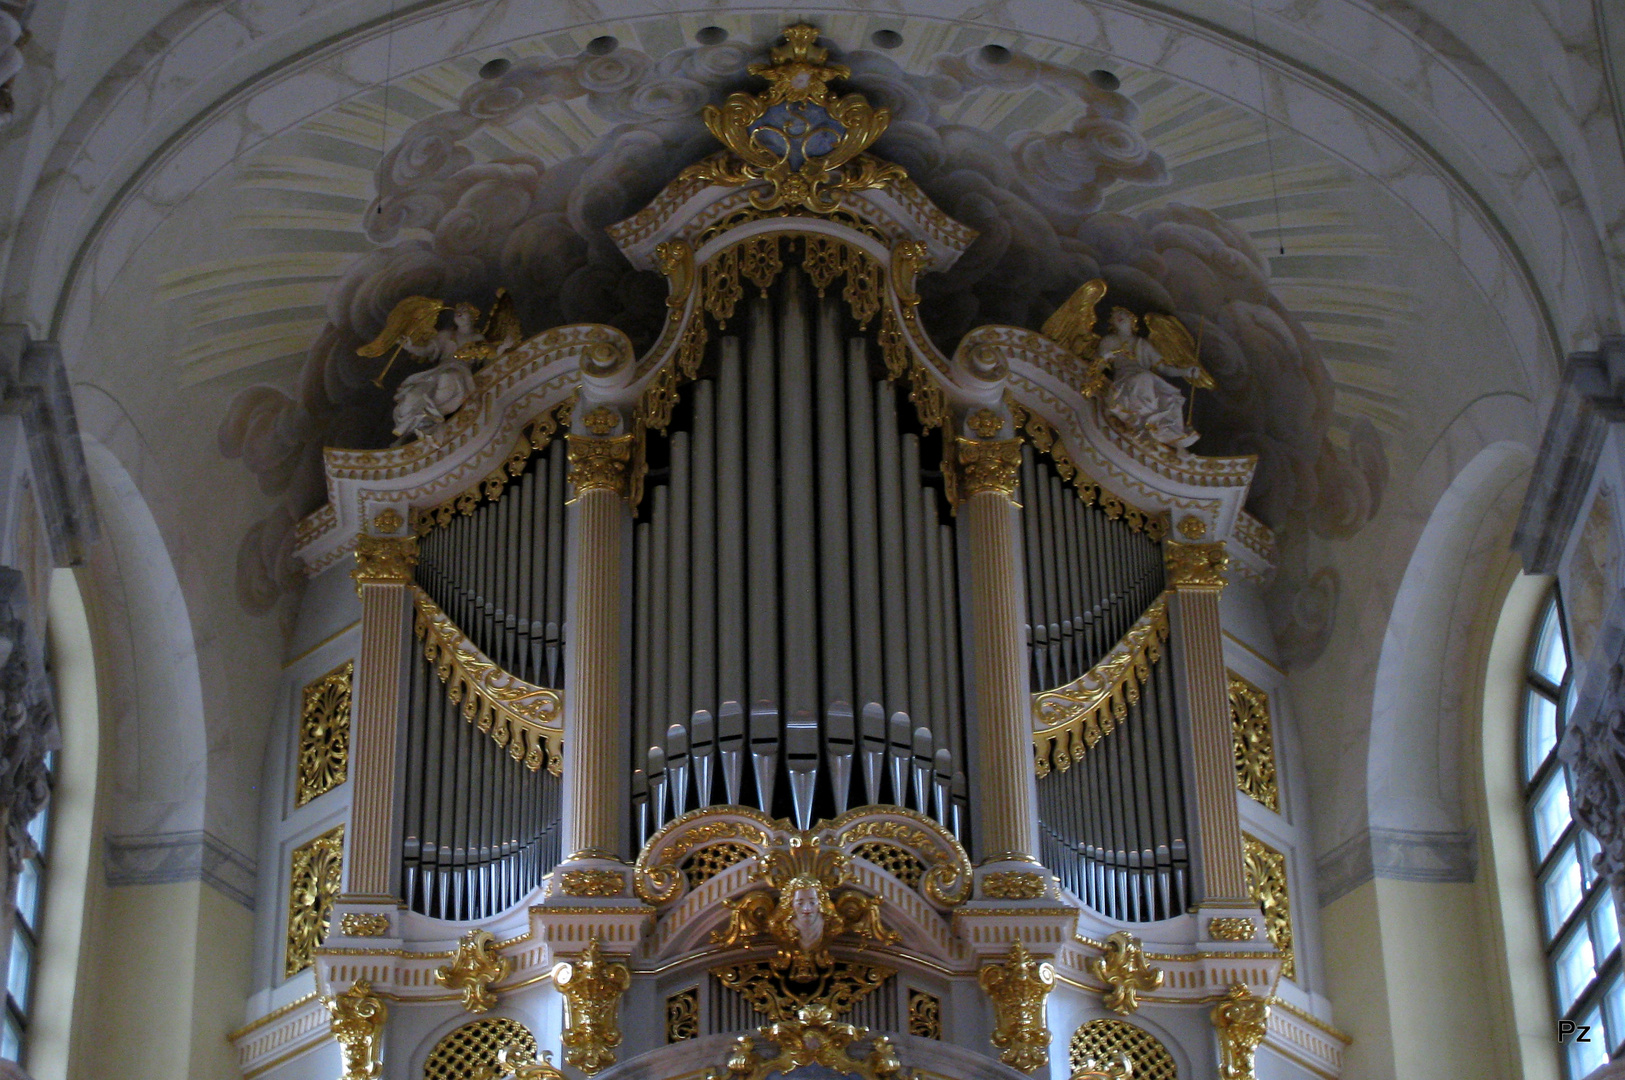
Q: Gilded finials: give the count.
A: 1